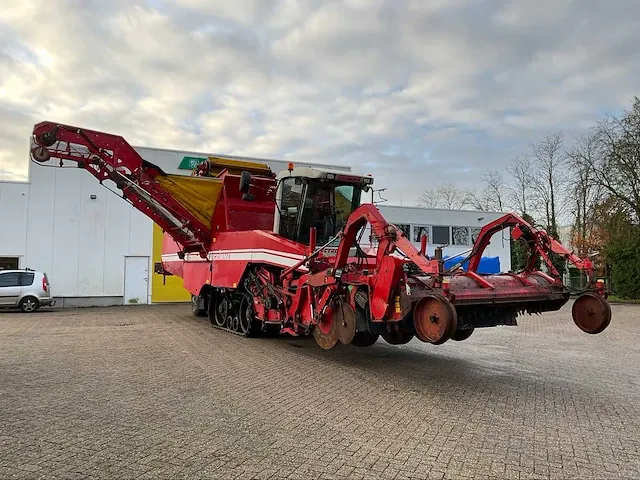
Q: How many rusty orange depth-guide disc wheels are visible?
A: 2